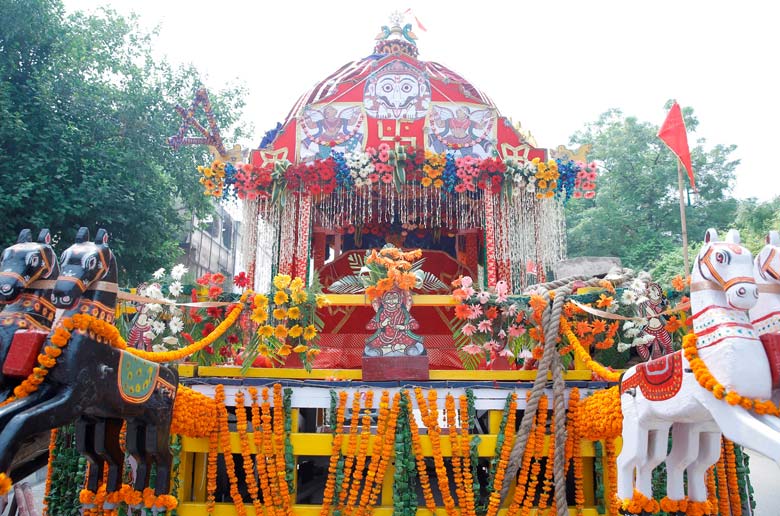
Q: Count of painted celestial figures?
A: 2